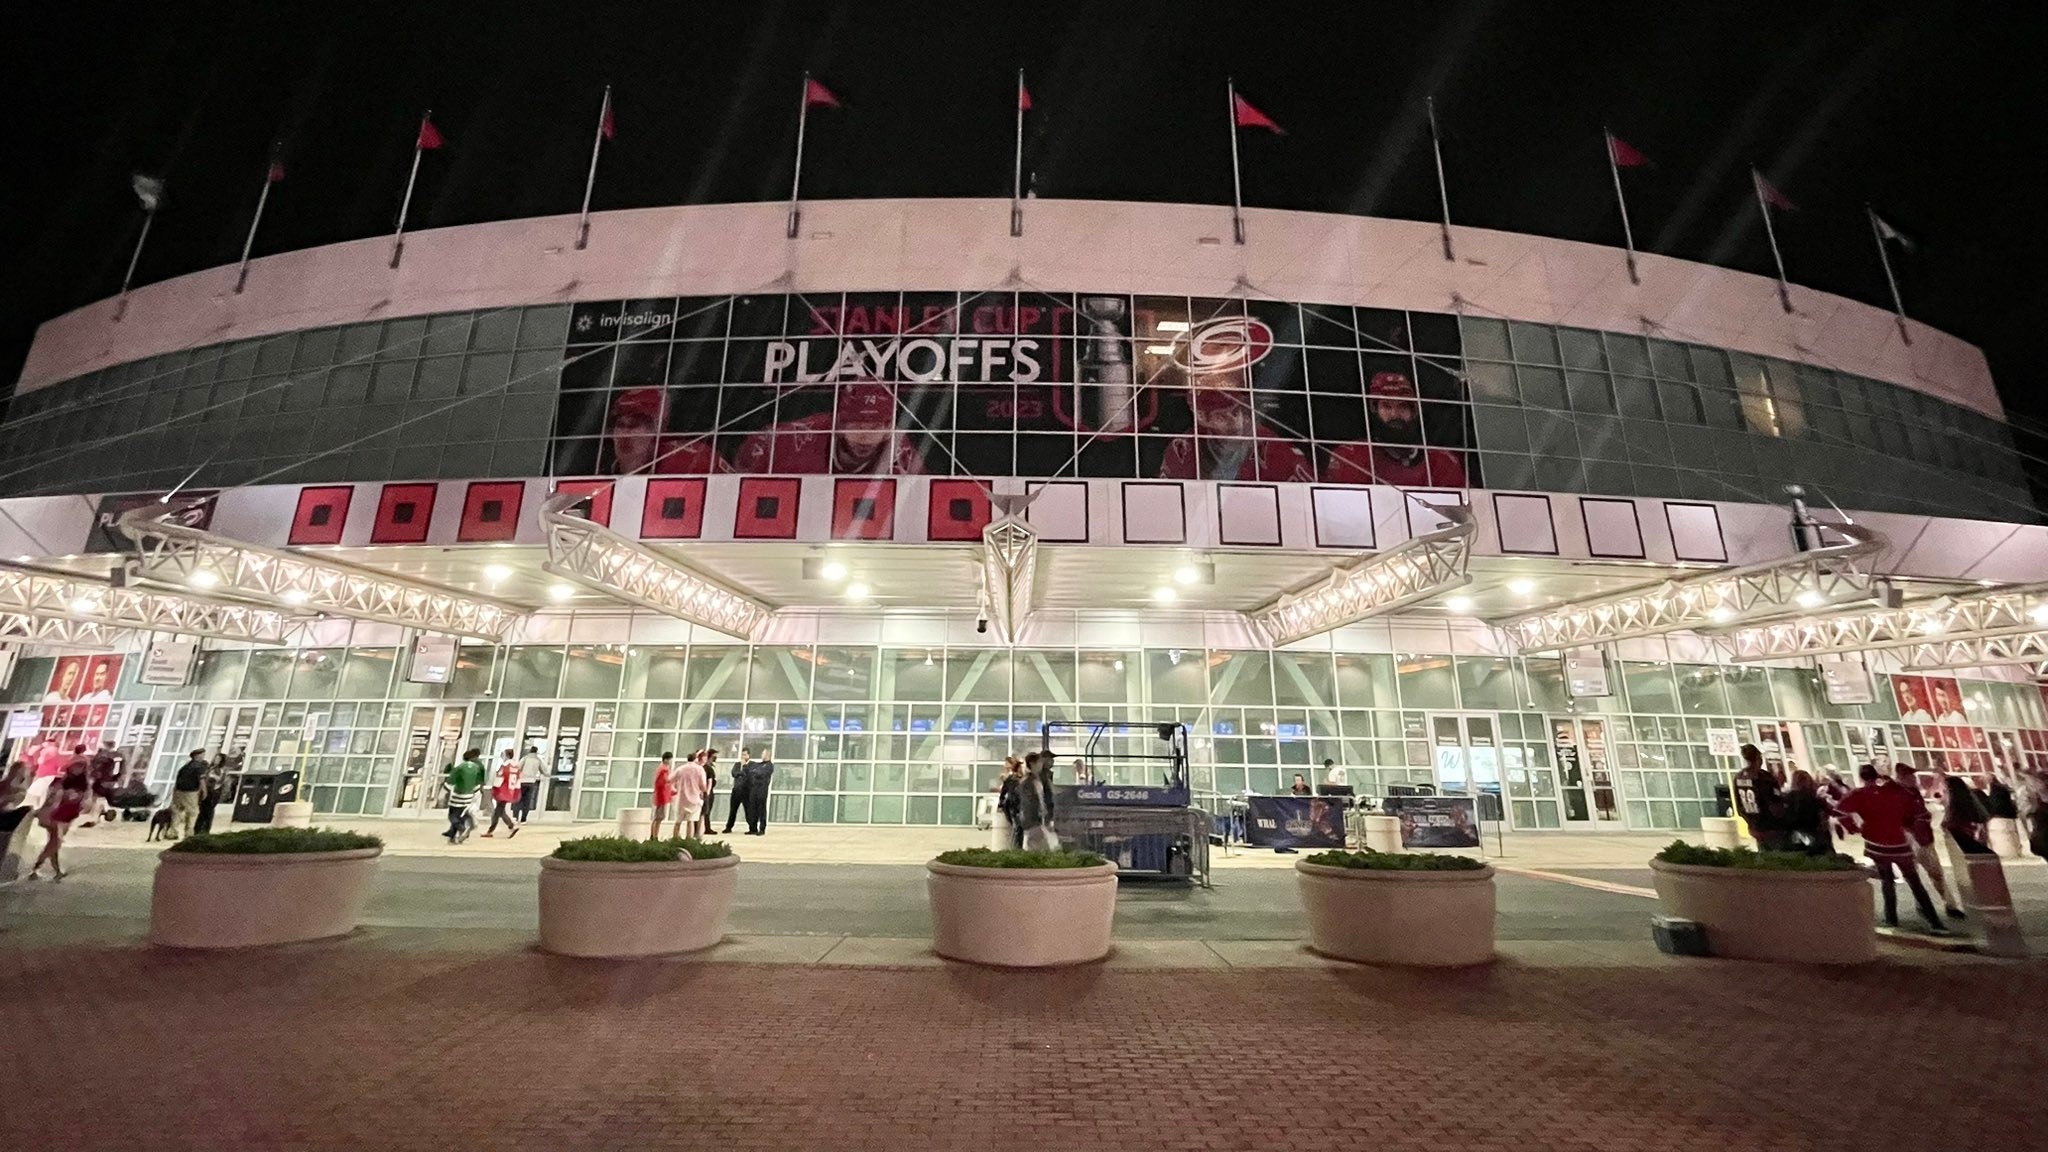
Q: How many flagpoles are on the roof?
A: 11